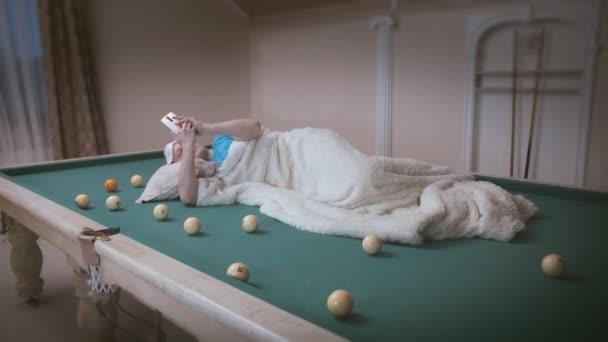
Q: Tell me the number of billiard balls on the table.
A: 11